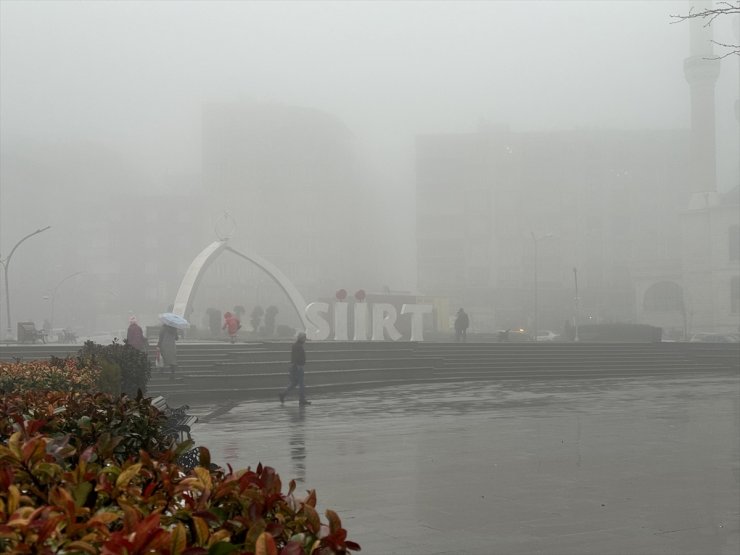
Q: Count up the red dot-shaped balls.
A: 2